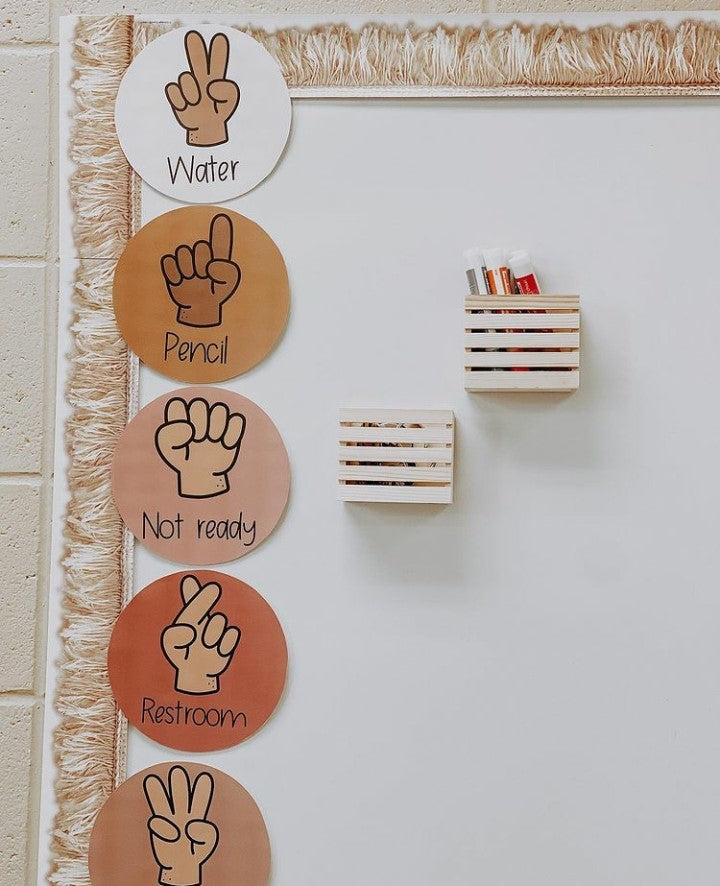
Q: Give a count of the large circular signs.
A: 5